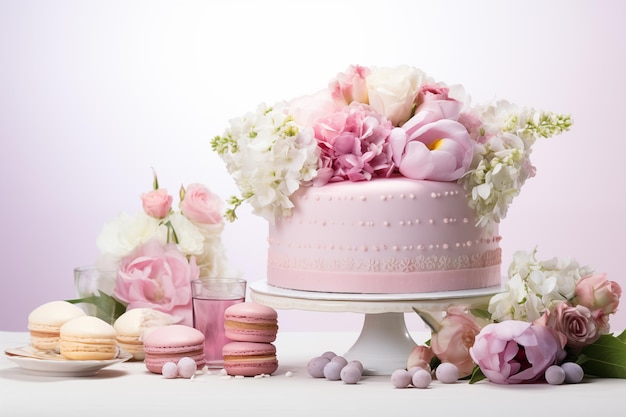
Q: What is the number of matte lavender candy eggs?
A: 14